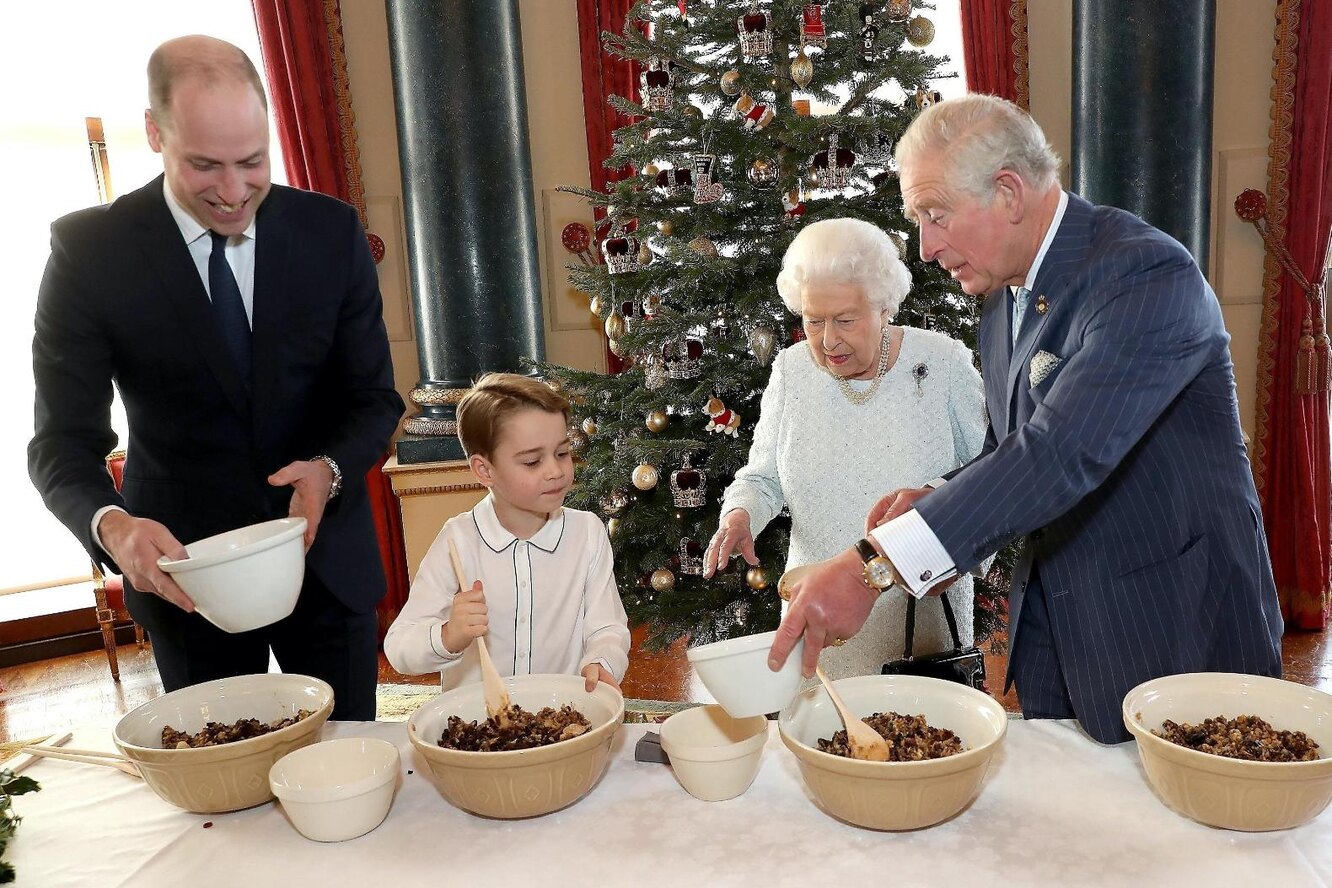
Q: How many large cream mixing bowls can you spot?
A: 4